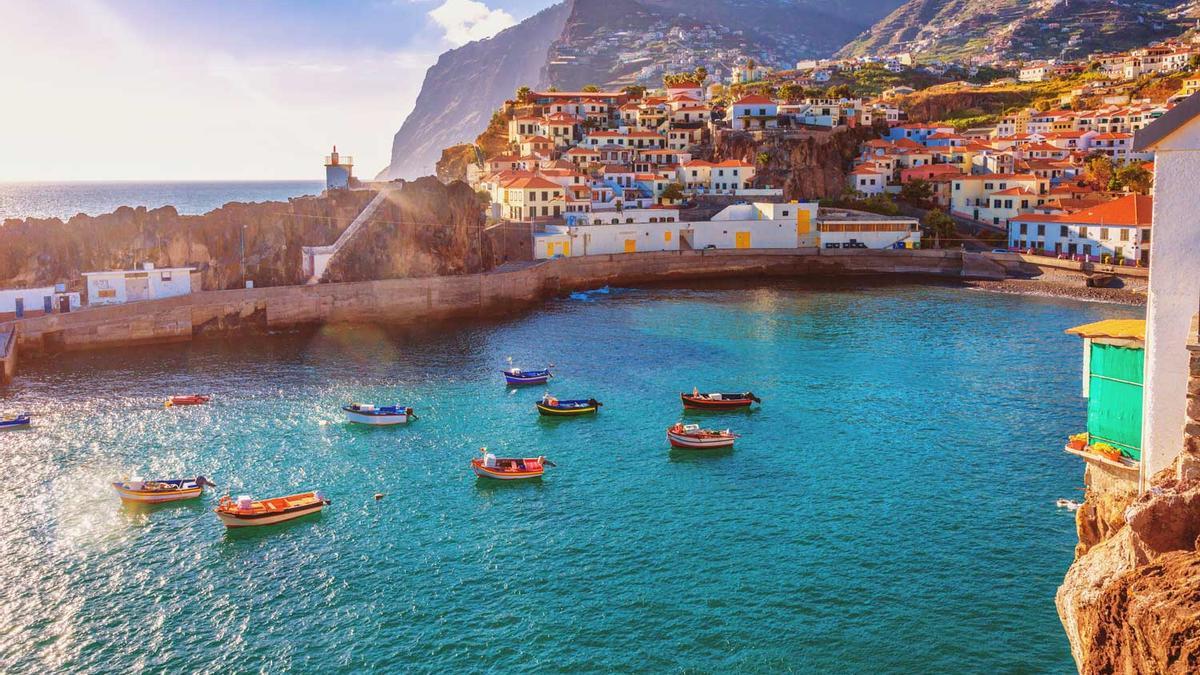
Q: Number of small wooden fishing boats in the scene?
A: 10